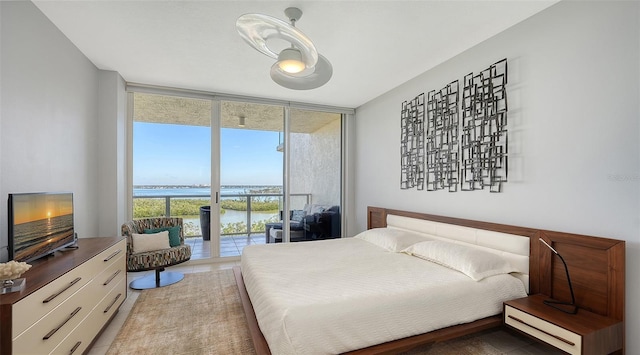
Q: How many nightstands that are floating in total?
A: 1